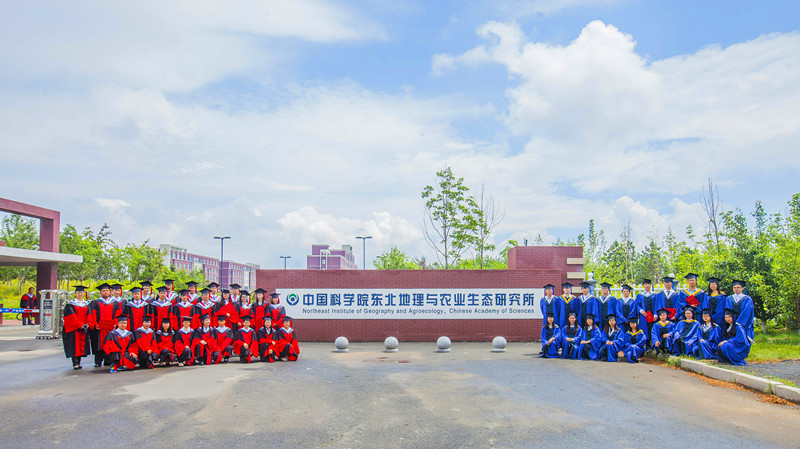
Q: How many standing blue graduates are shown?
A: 10